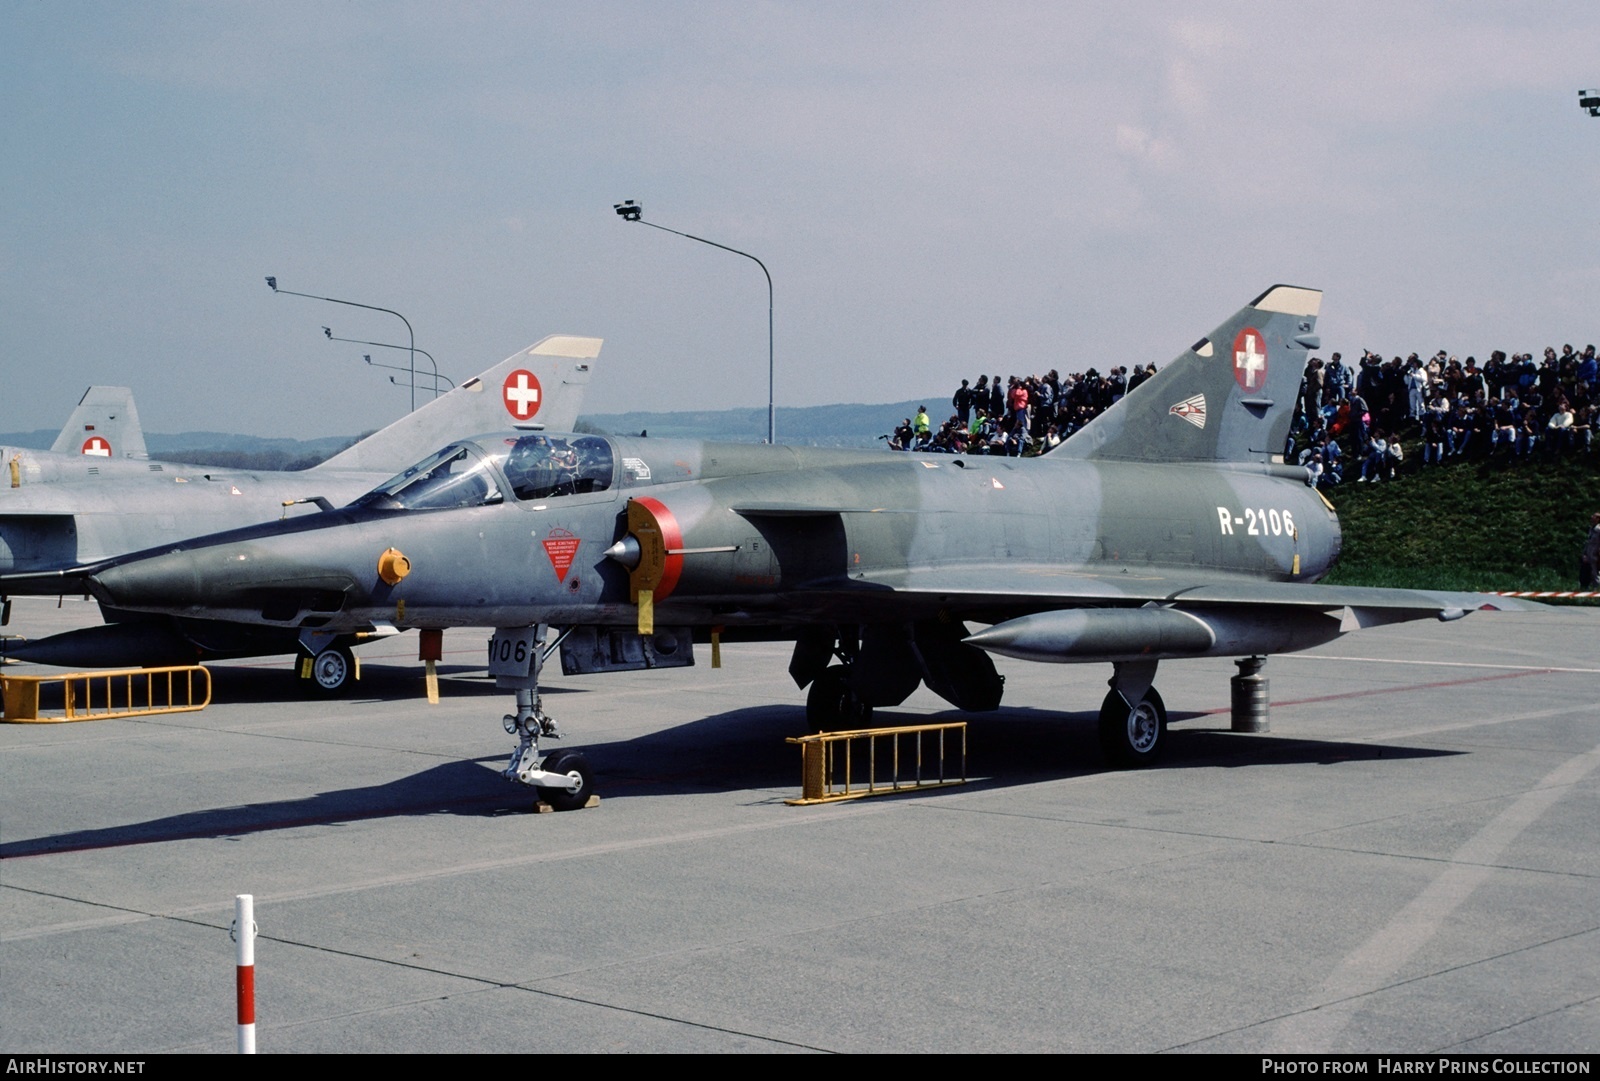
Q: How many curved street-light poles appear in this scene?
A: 5